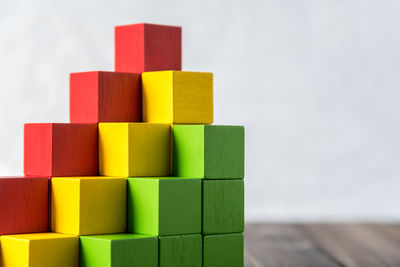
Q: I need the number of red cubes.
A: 4